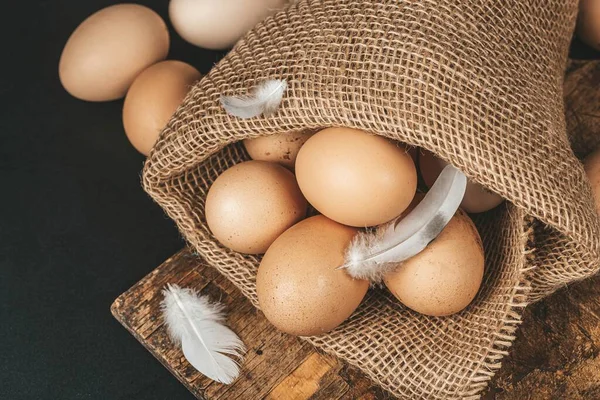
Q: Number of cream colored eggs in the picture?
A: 1